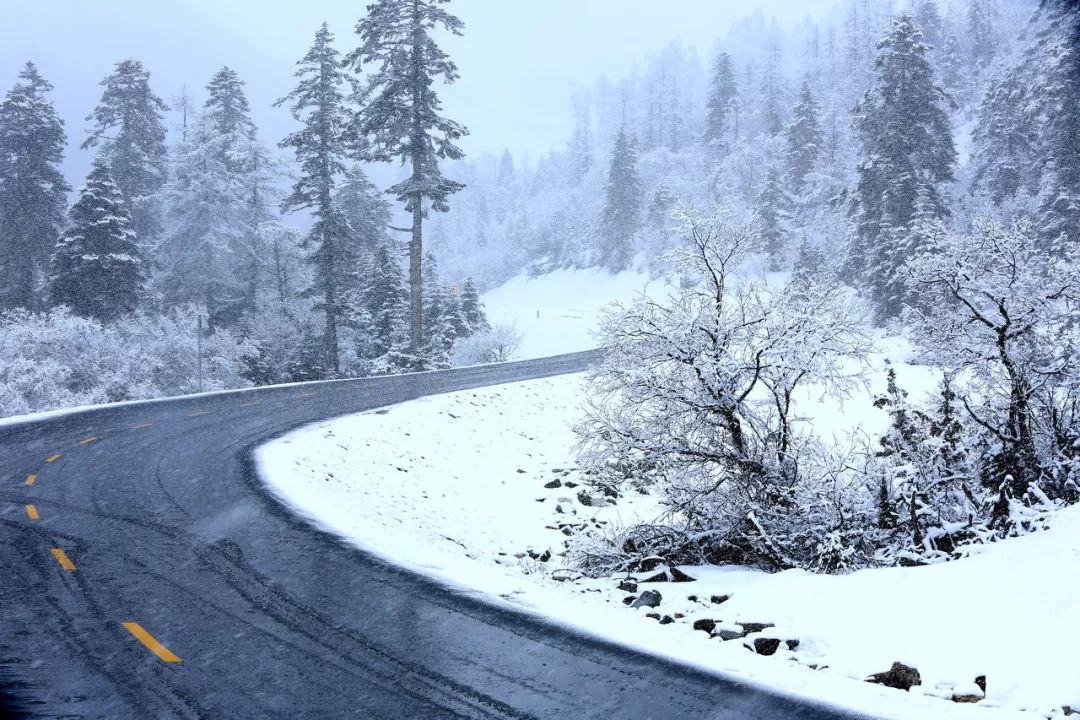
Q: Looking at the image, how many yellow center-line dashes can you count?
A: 10